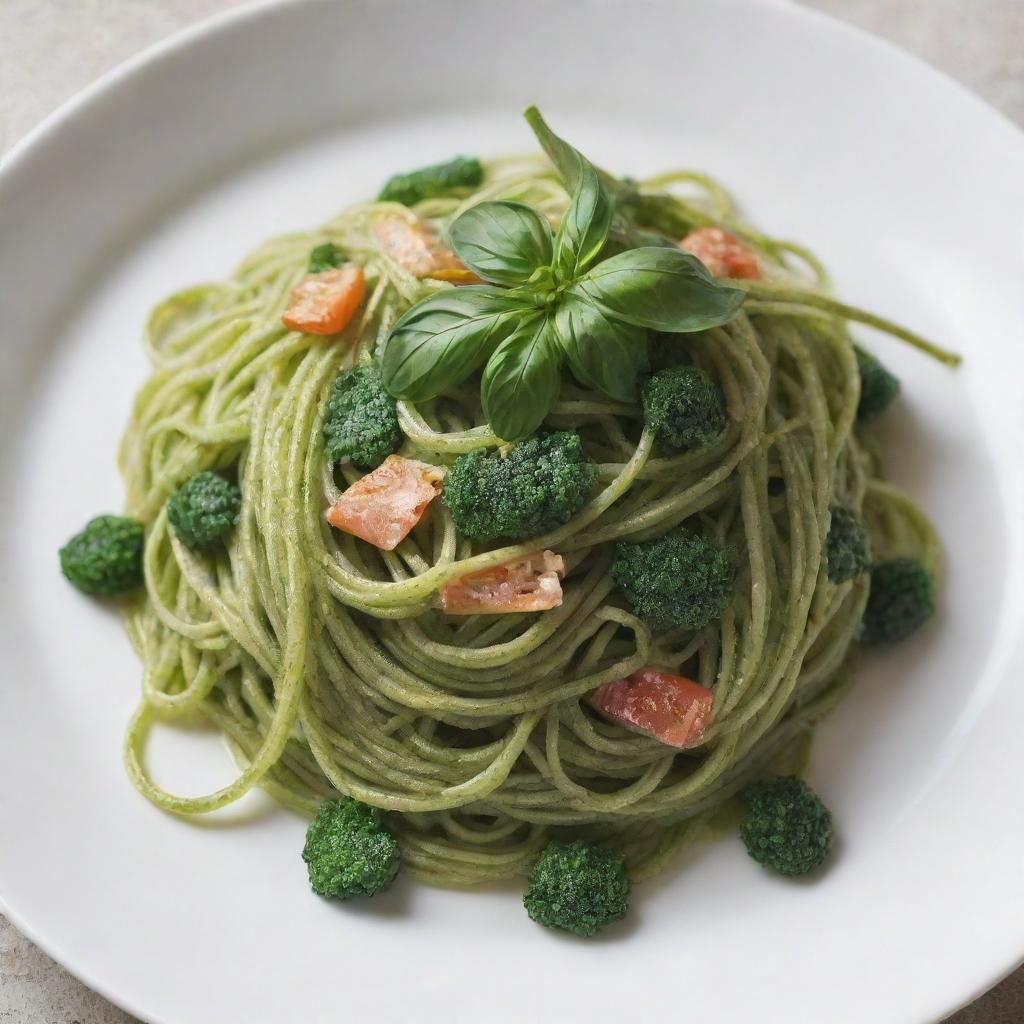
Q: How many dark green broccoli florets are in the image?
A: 14